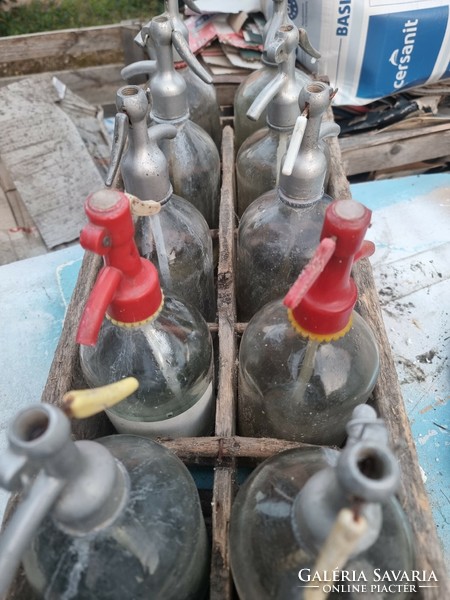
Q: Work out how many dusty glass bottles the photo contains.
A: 10